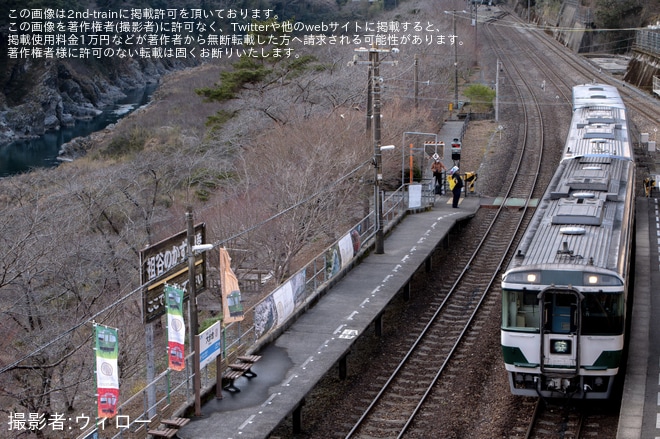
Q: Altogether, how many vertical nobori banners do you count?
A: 3